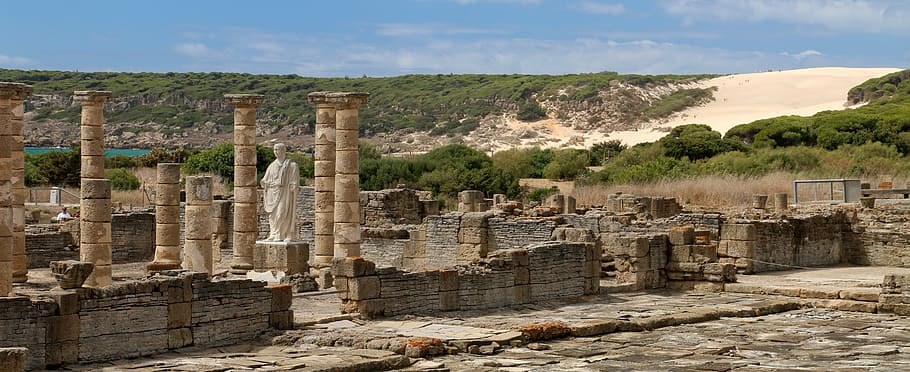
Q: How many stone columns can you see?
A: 8